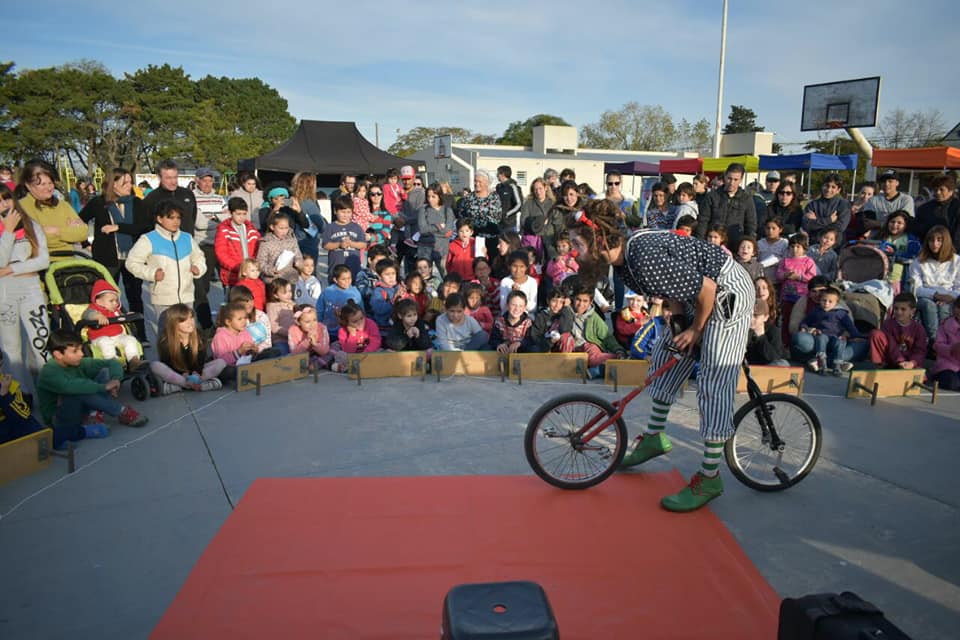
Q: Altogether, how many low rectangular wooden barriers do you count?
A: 8